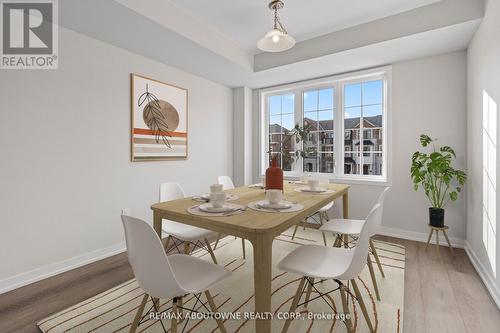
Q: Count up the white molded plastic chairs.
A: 6